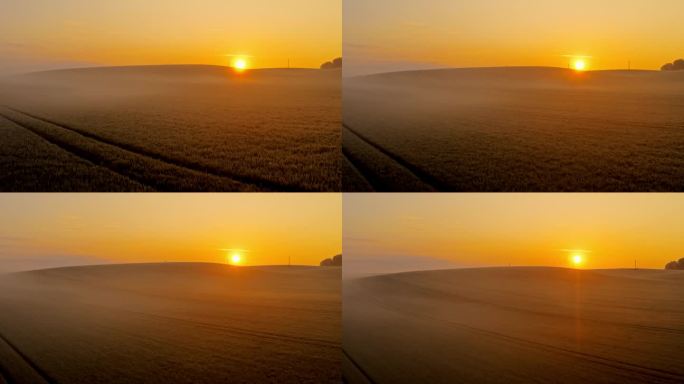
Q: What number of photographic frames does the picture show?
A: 4